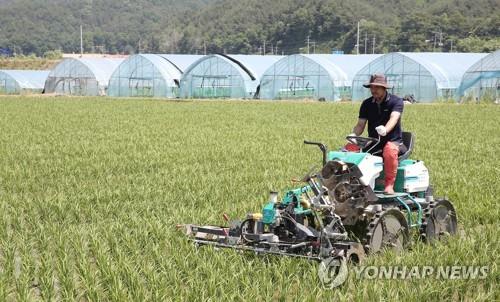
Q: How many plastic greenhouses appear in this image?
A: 7